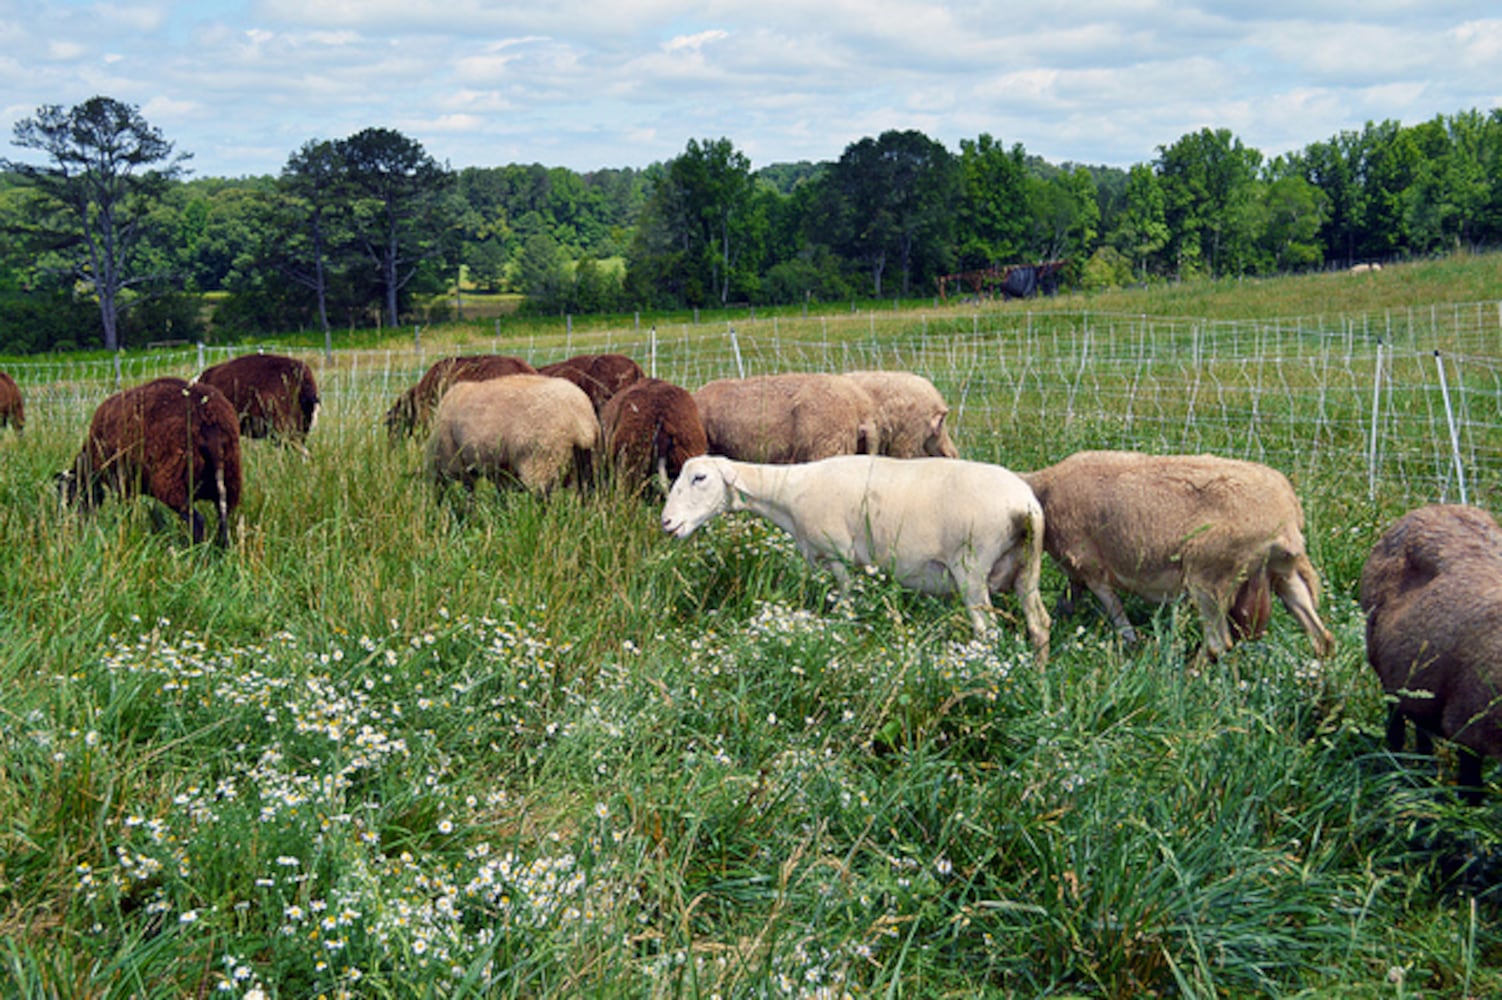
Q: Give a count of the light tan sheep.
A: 4